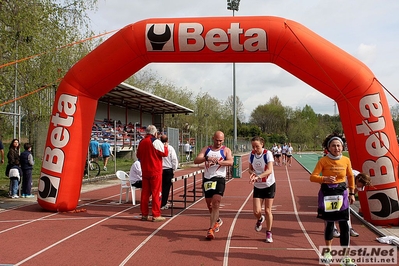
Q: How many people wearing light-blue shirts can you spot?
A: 2